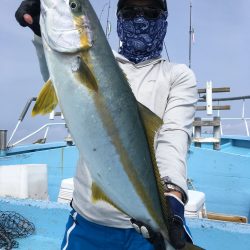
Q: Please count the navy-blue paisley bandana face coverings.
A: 1